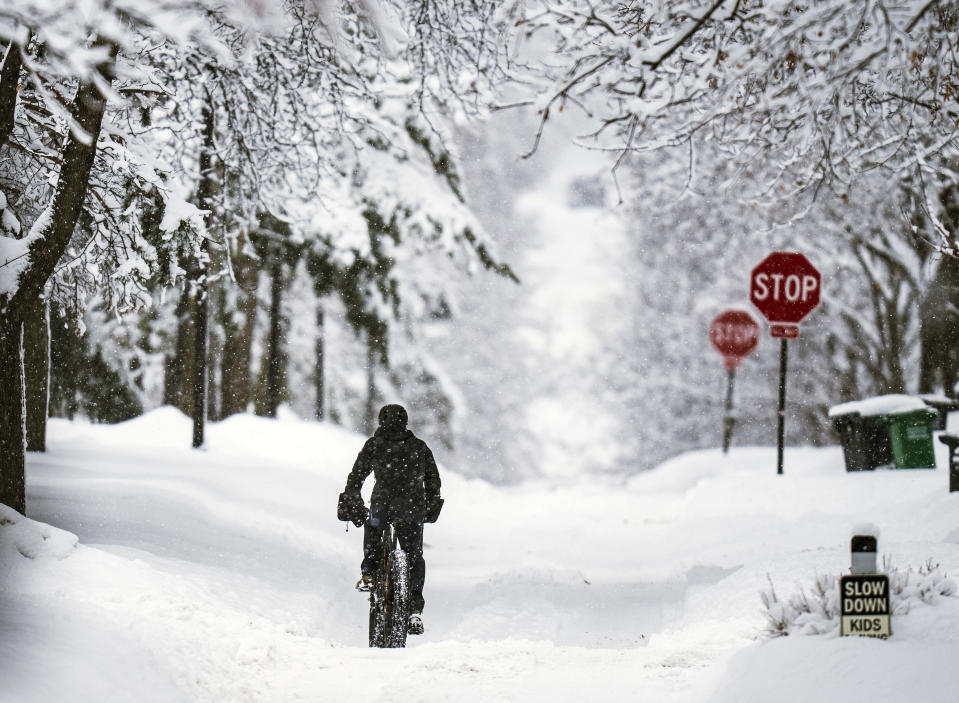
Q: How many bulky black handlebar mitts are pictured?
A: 2